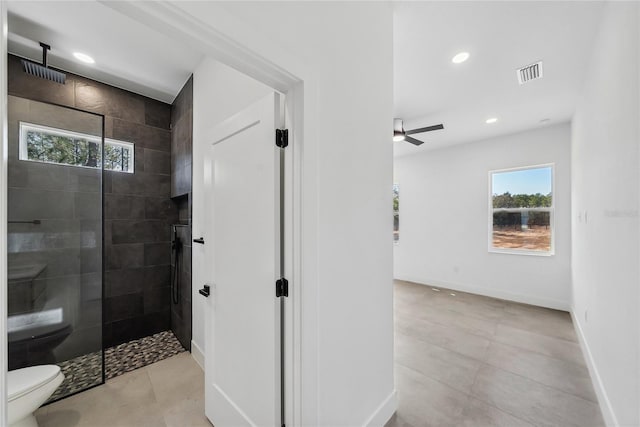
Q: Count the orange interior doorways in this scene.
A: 0